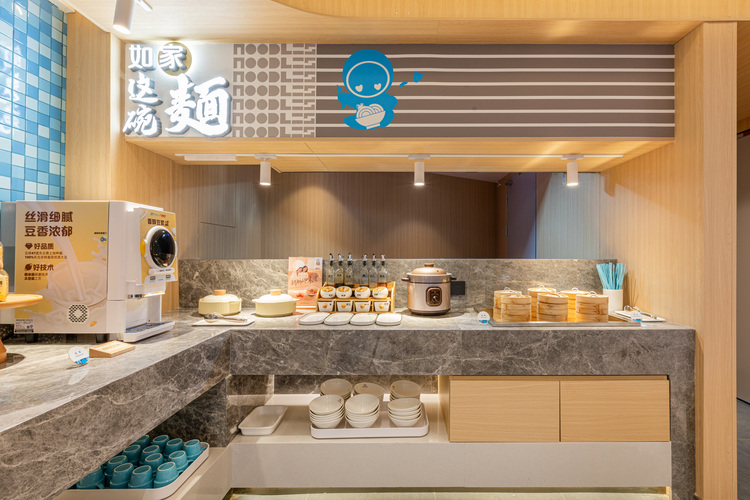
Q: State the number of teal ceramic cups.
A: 13